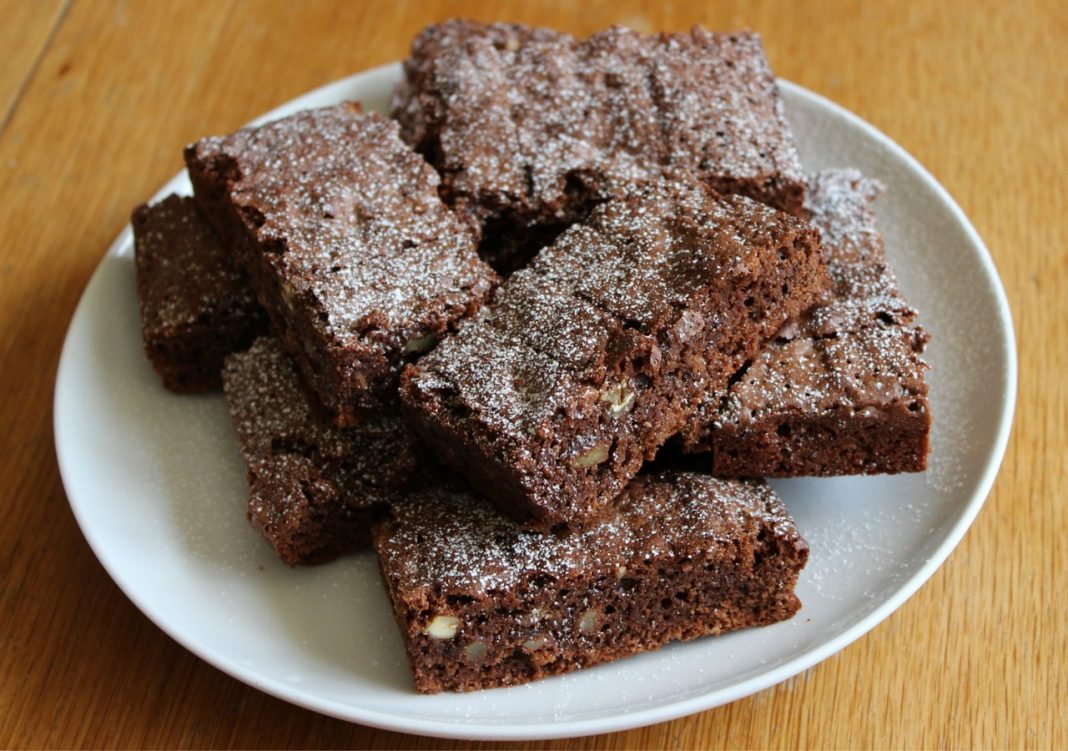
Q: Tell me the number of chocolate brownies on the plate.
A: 7